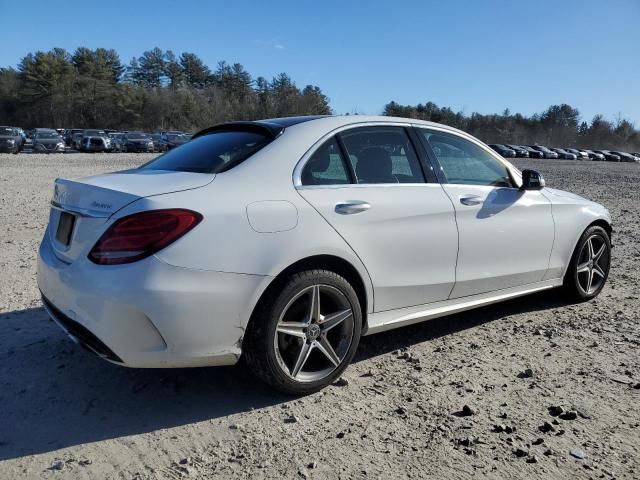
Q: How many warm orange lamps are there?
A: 0